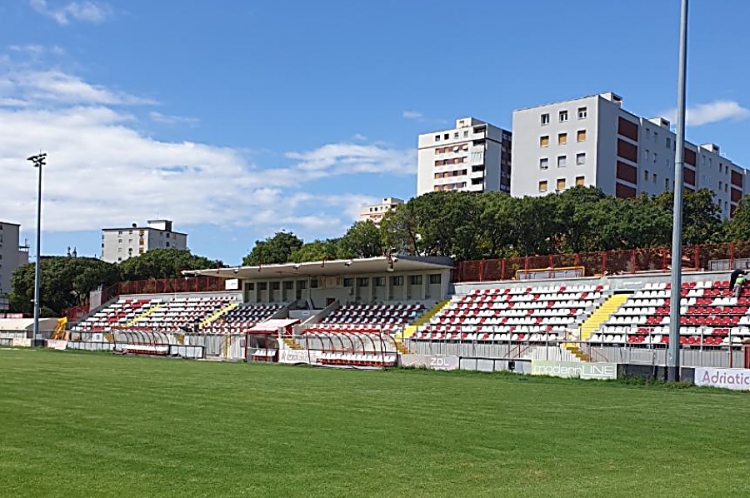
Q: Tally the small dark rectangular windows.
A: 12